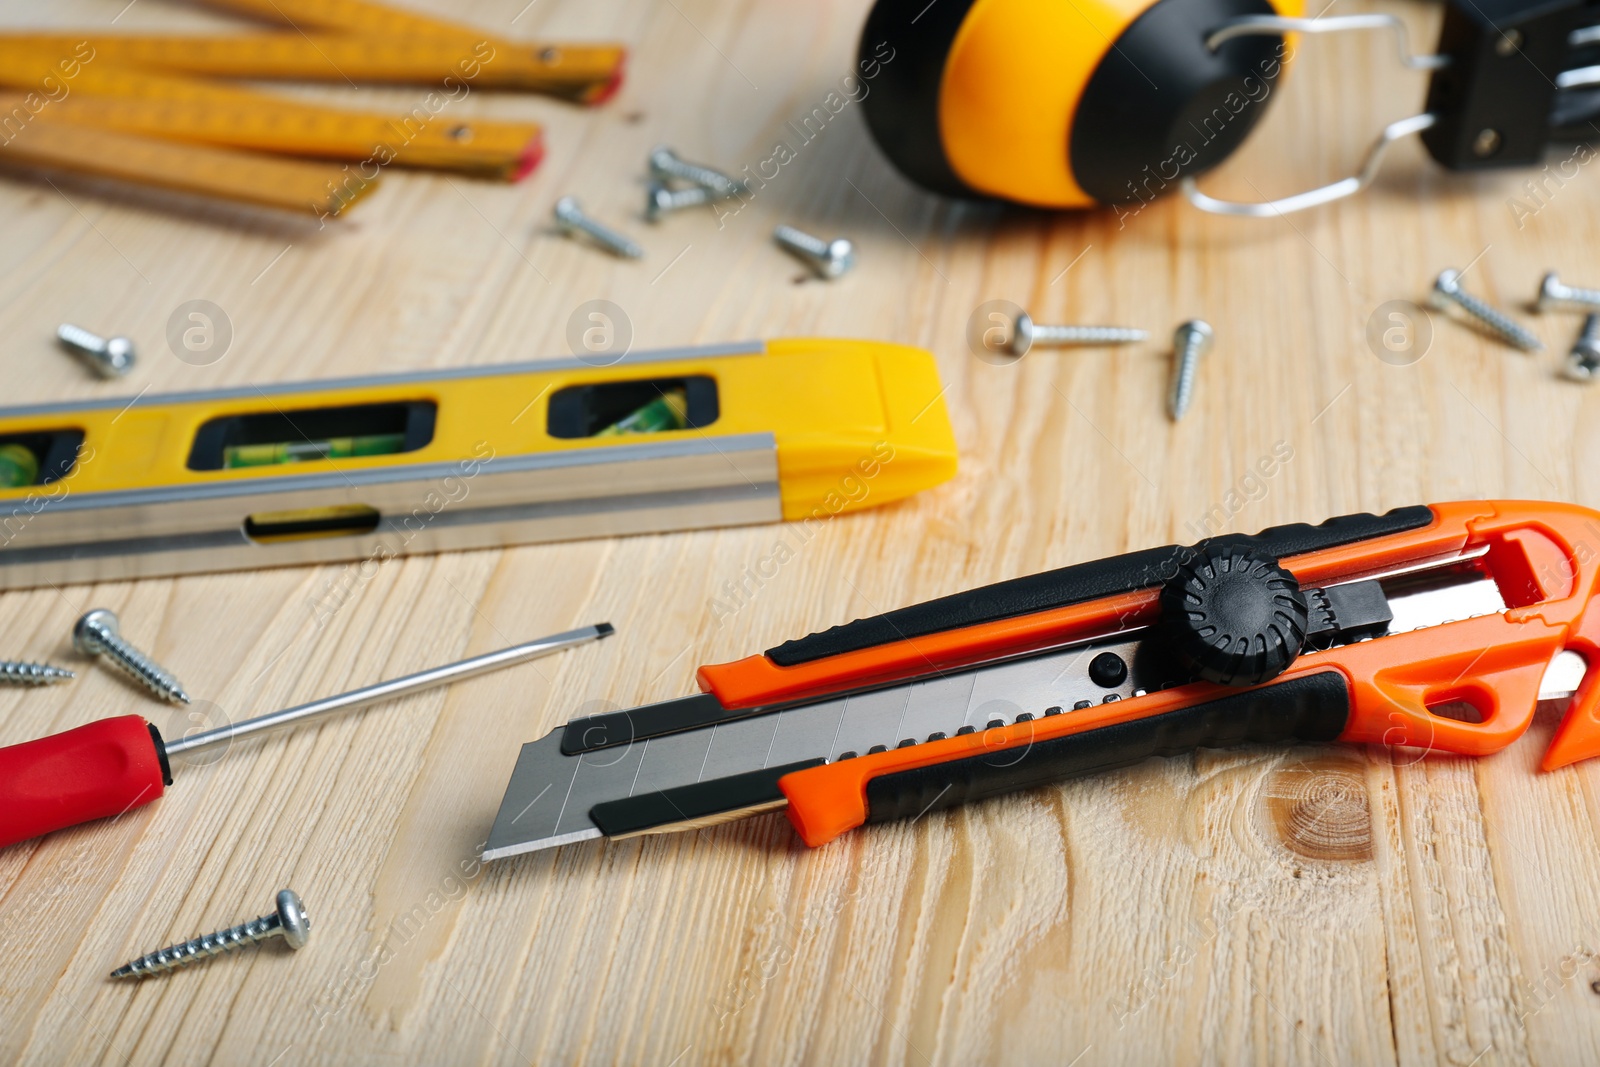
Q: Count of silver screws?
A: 13